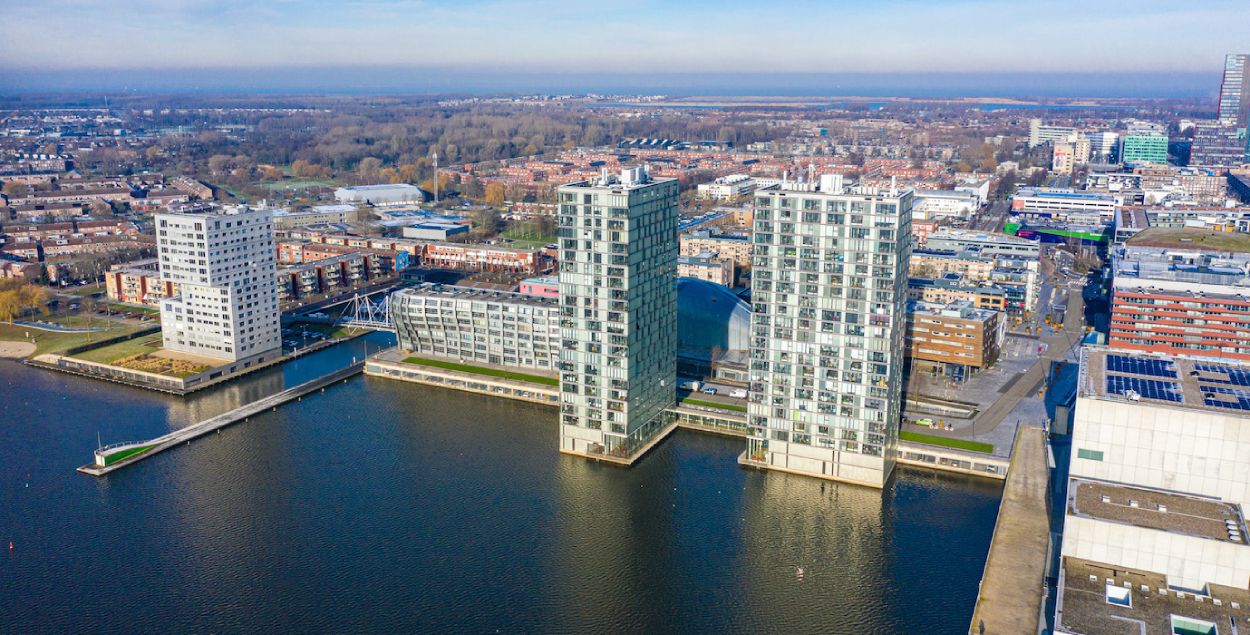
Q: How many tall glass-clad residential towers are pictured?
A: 2